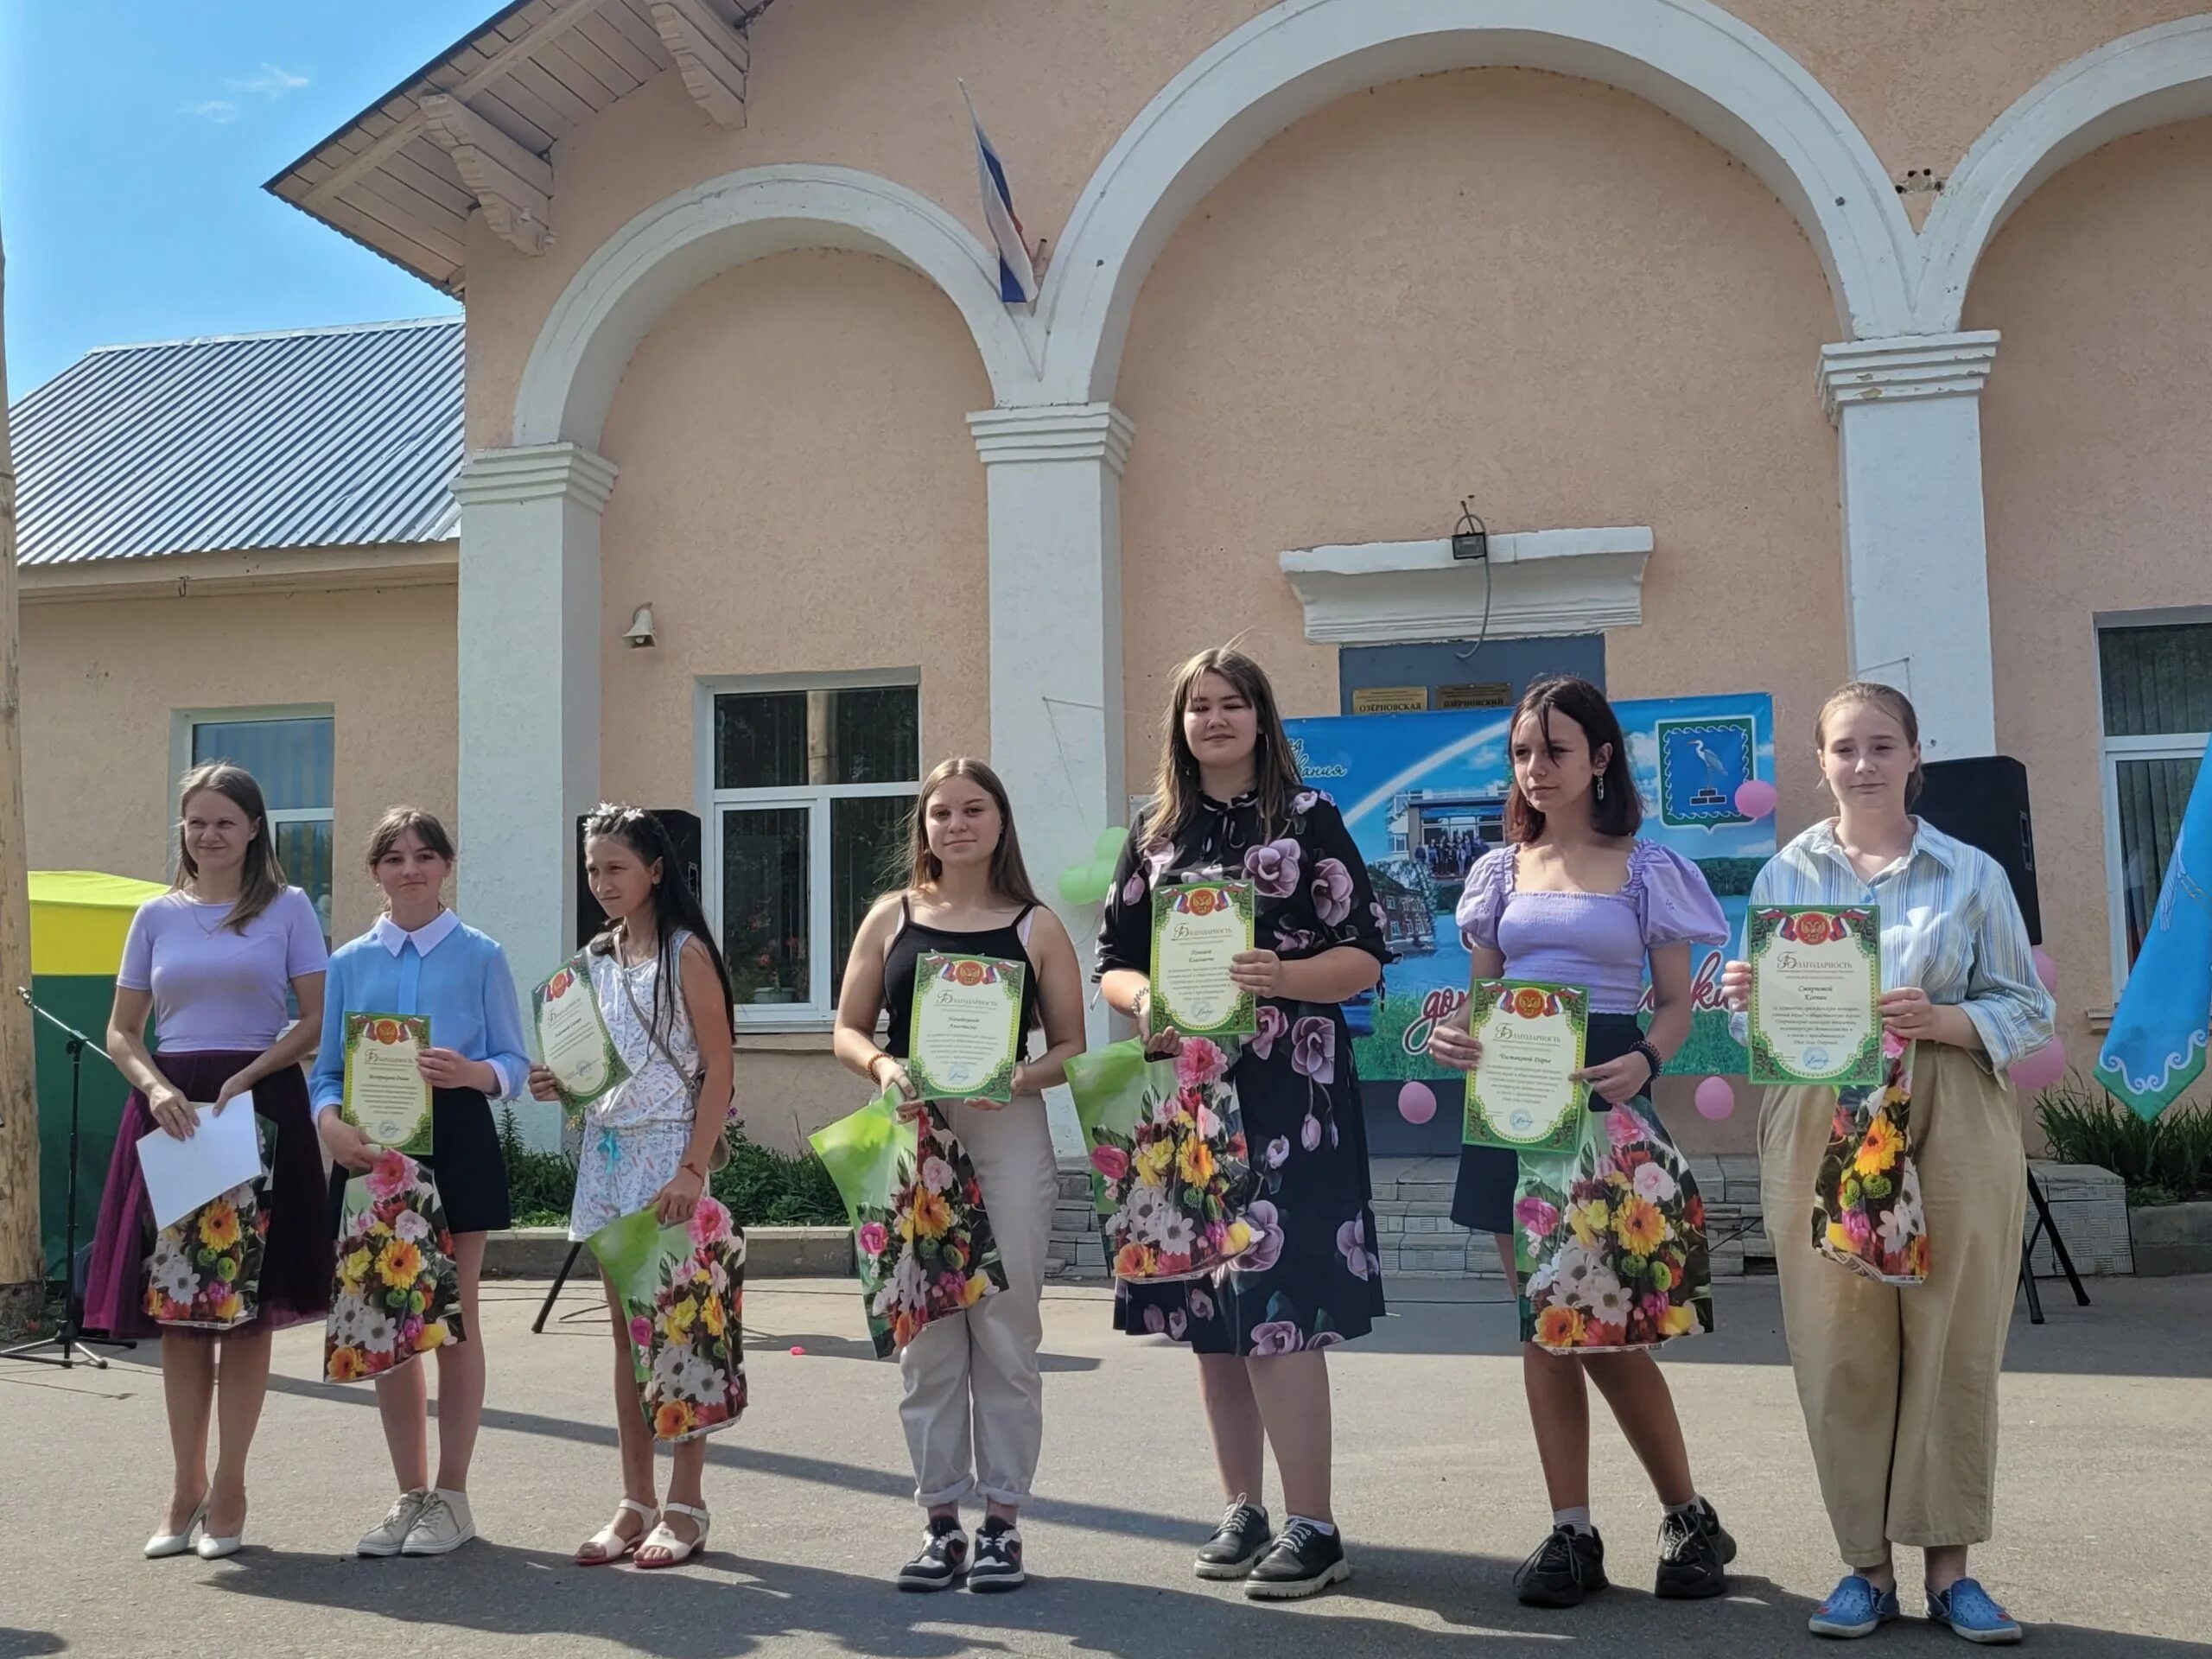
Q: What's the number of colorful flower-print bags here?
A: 7